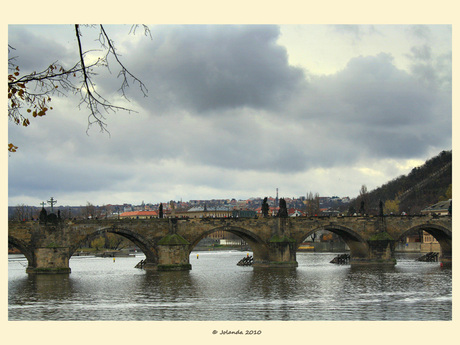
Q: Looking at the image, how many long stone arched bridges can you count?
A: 1